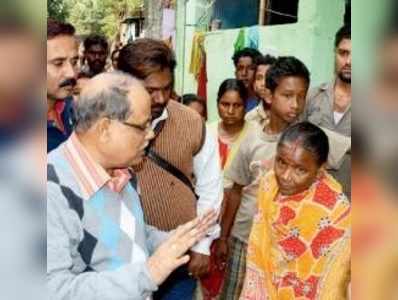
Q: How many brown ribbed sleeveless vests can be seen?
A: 1